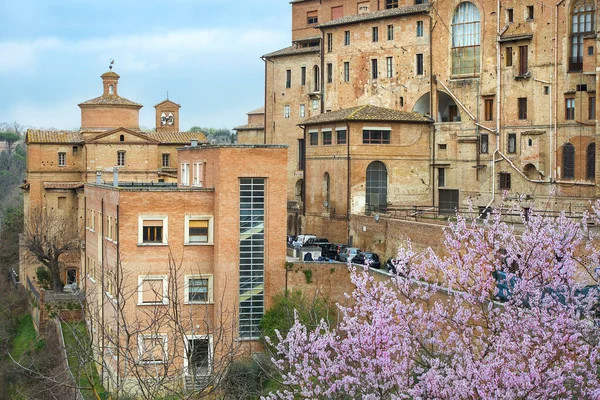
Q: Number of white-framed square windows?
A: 5